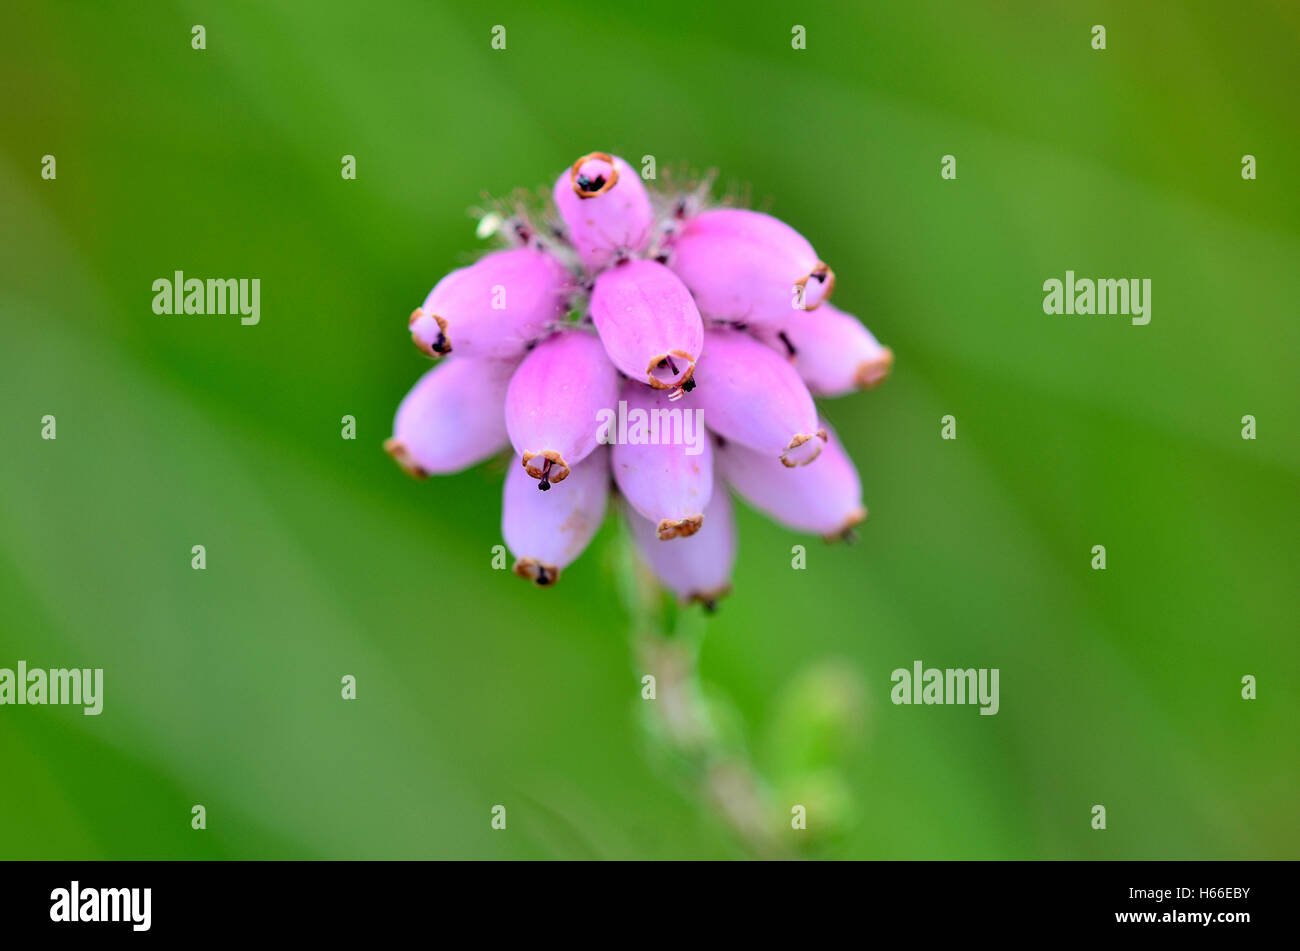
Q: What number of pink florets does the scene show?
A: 12